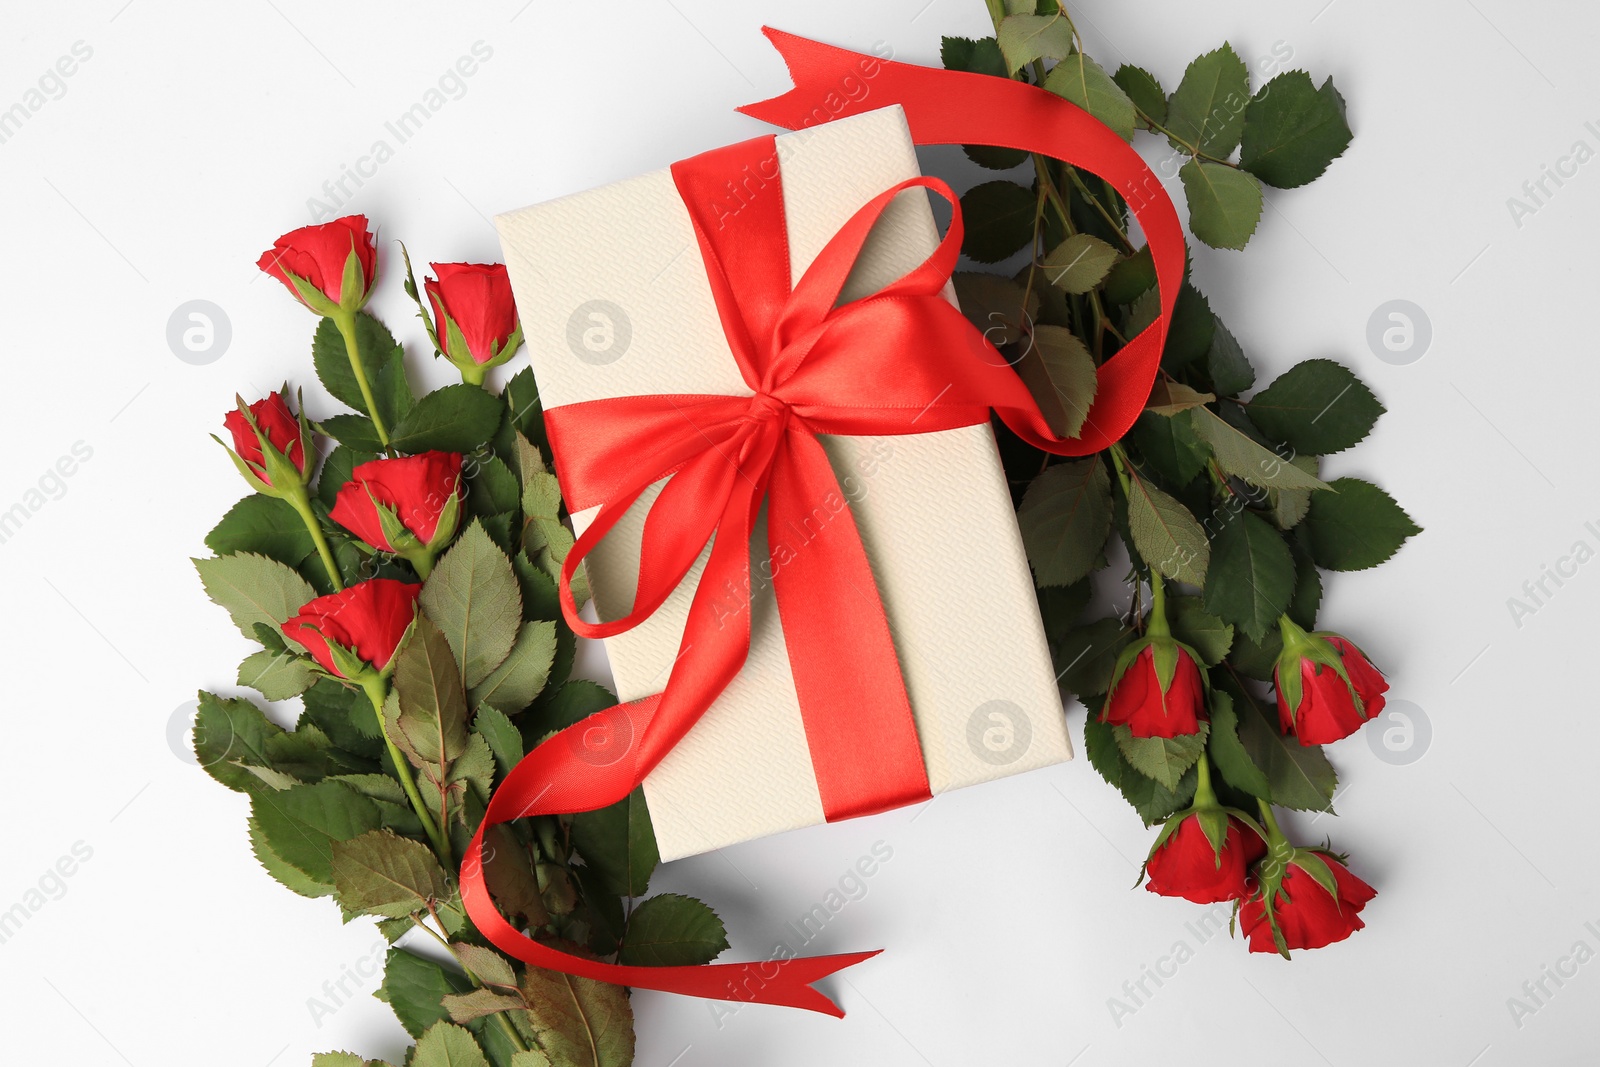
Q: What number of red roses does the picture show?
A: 9